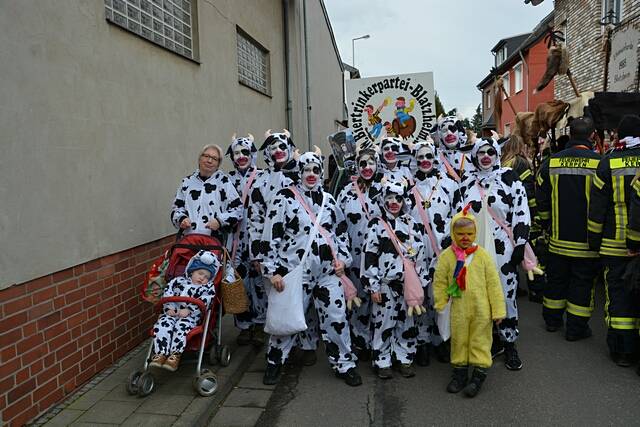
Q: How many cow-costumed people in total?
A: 11